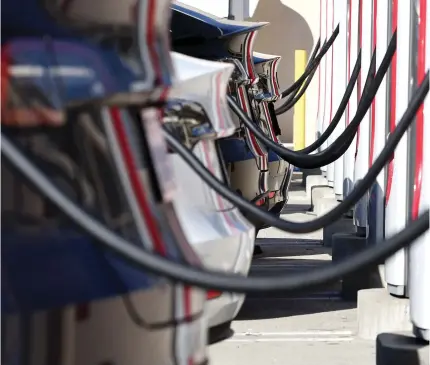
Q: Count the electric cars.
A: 4